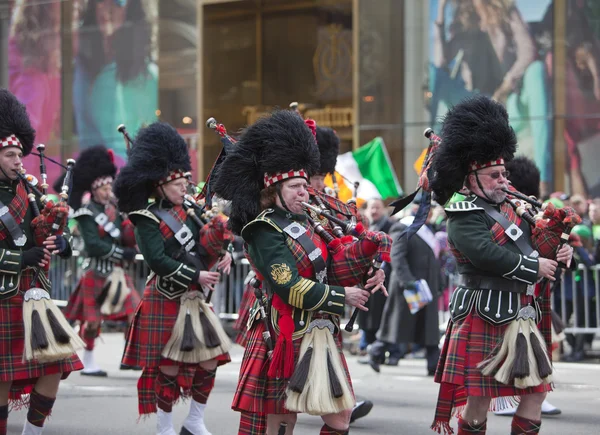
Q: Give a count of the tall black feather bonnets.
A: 7